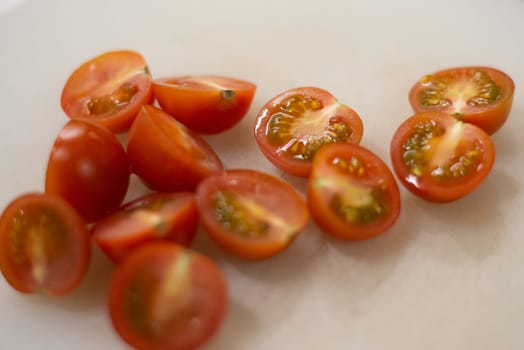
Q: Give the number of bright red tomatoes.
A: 12